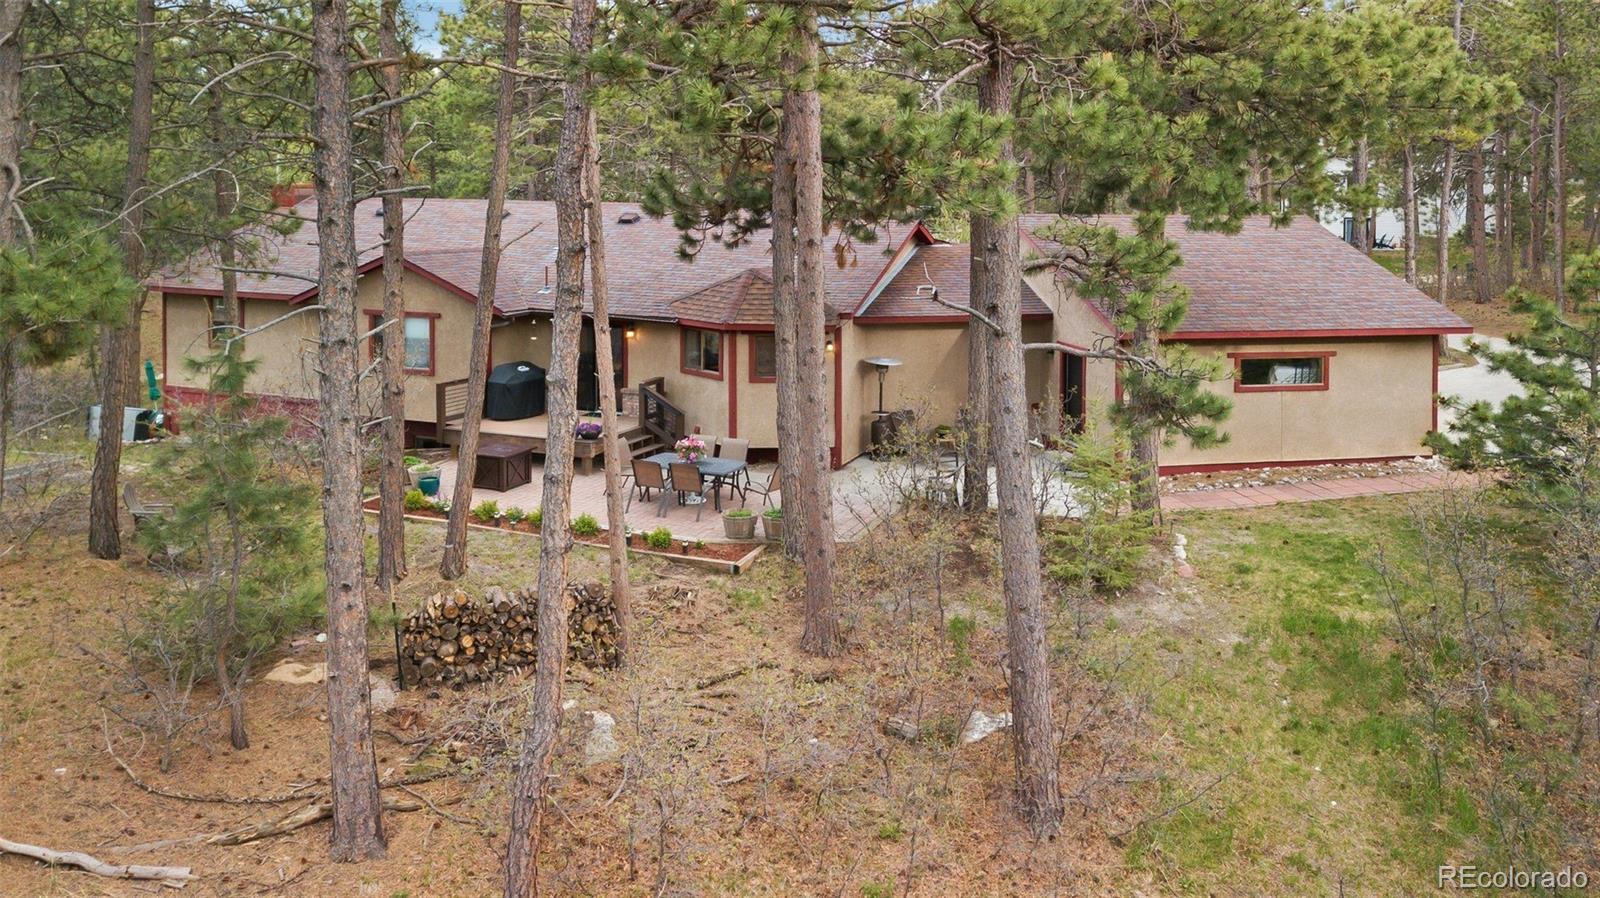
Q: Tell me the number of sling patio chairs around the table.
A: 6